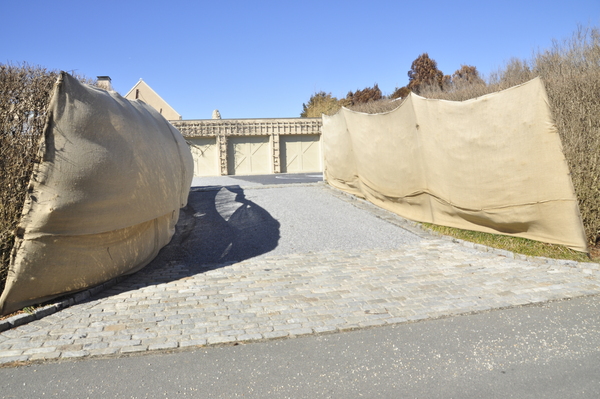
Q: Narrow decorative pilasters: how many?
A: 2